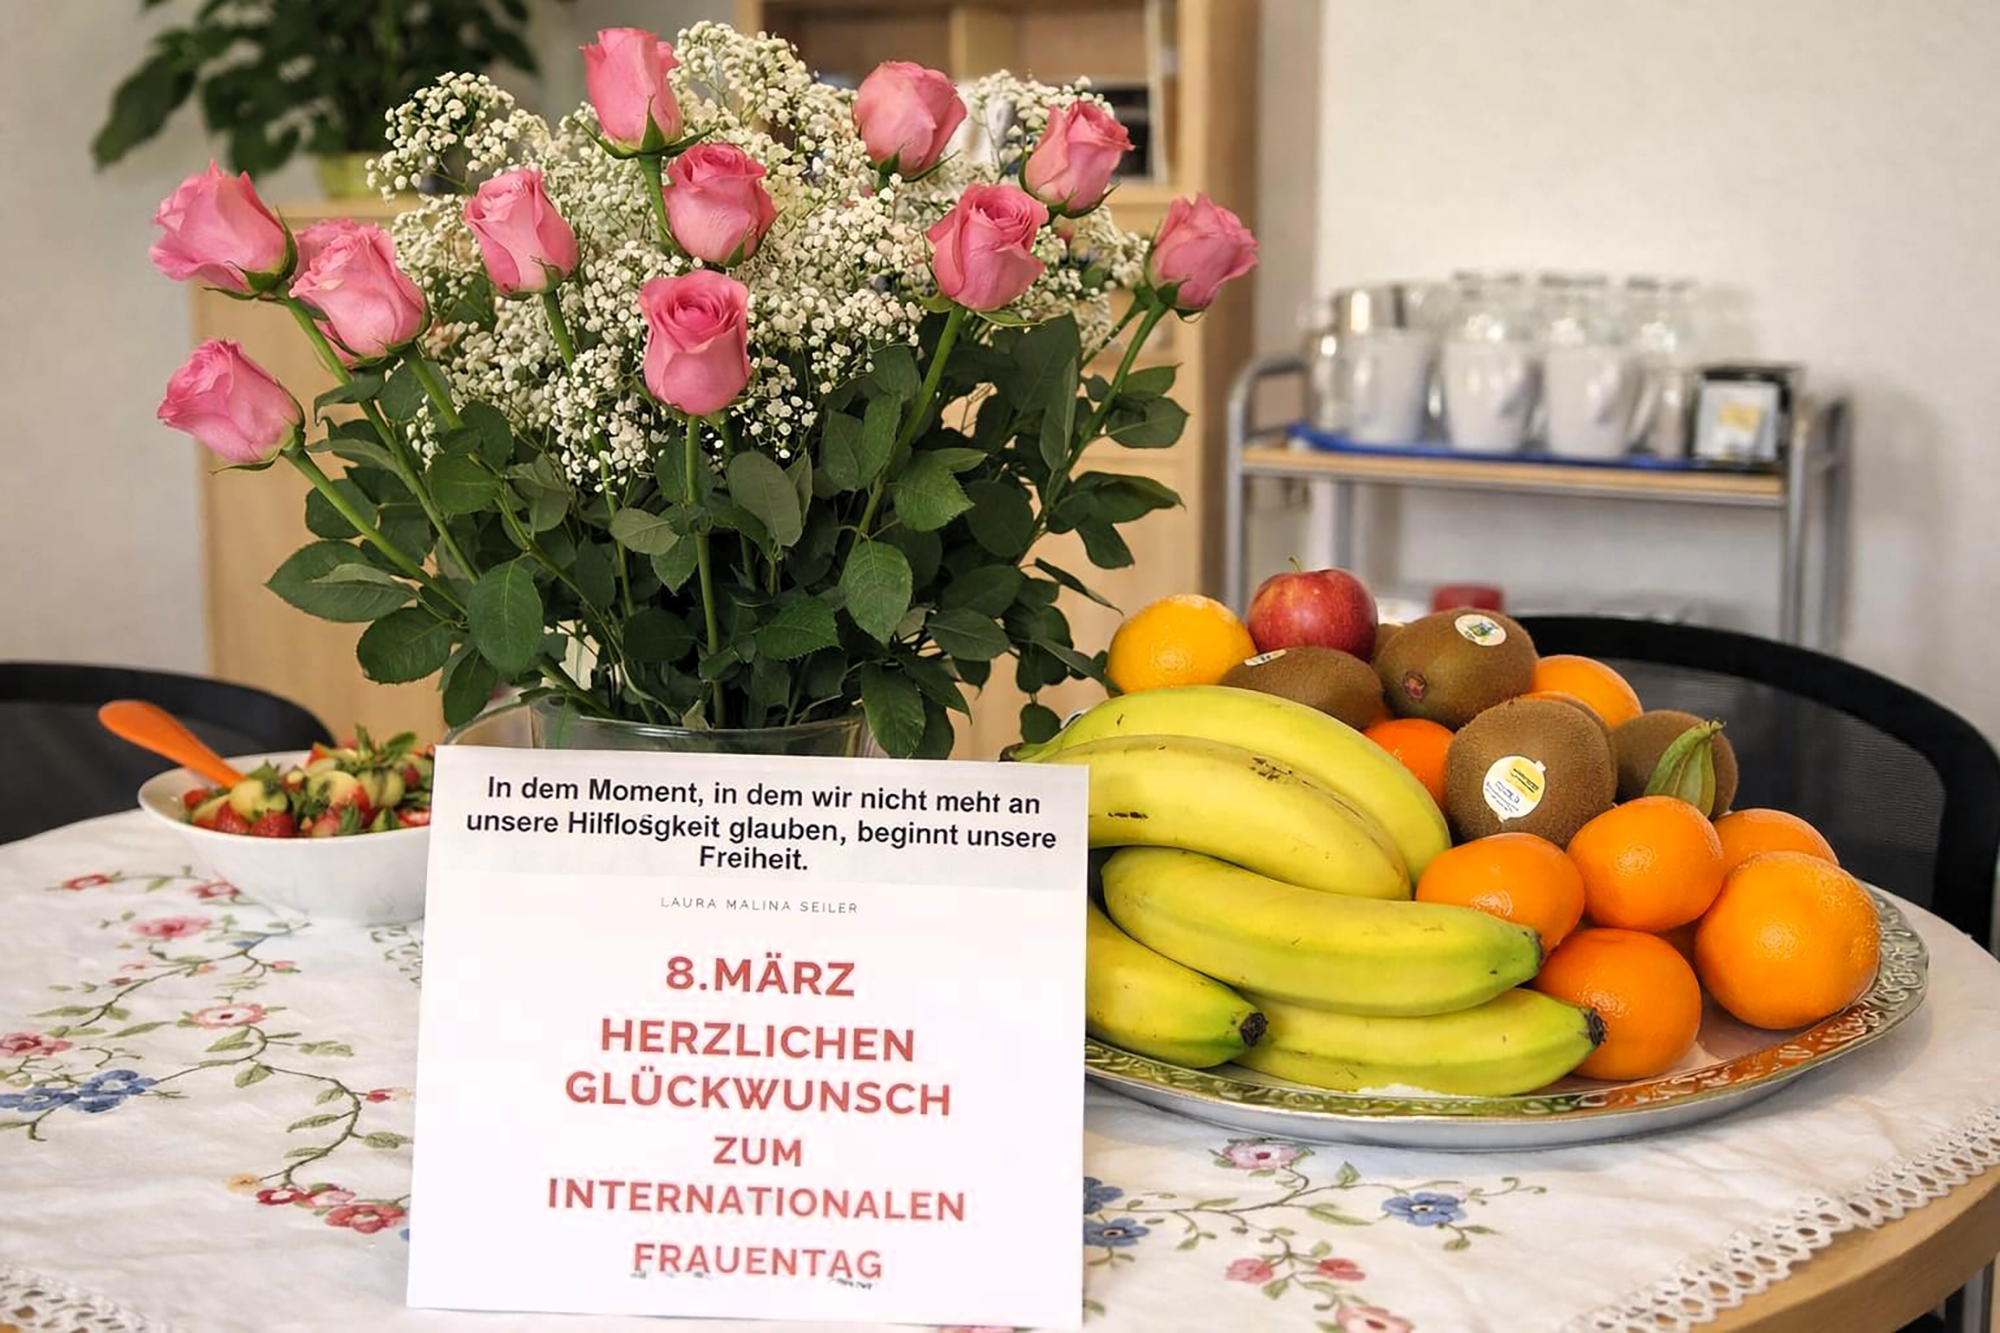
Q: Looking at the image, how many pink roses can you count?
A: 12